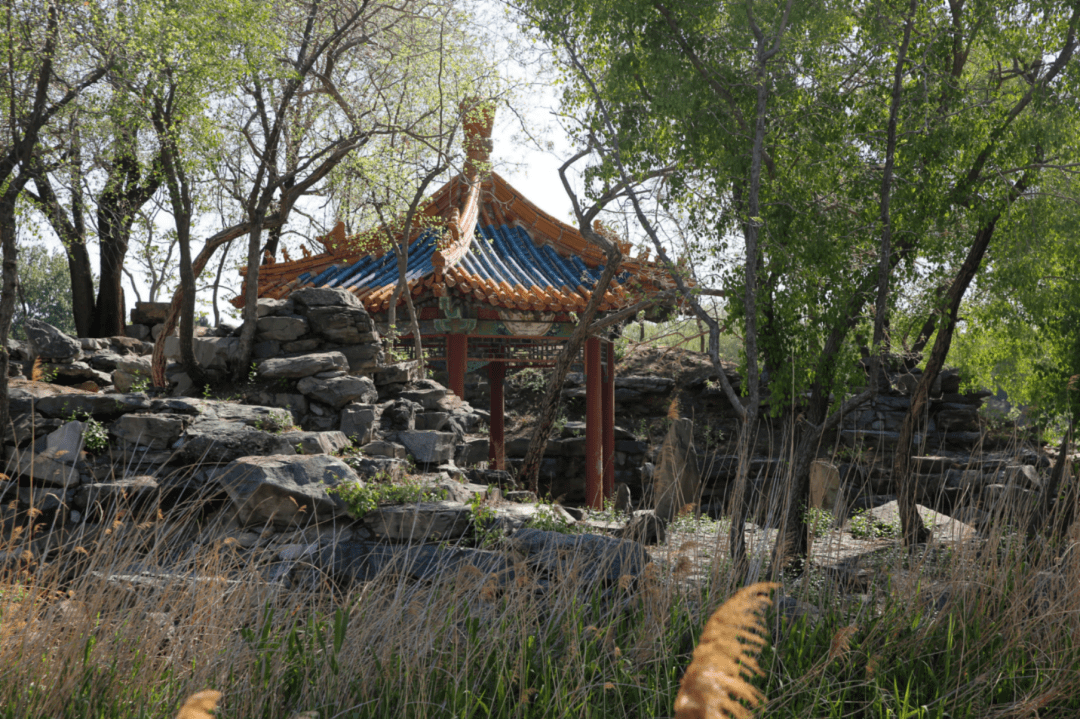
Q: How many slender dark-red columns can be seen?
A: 4